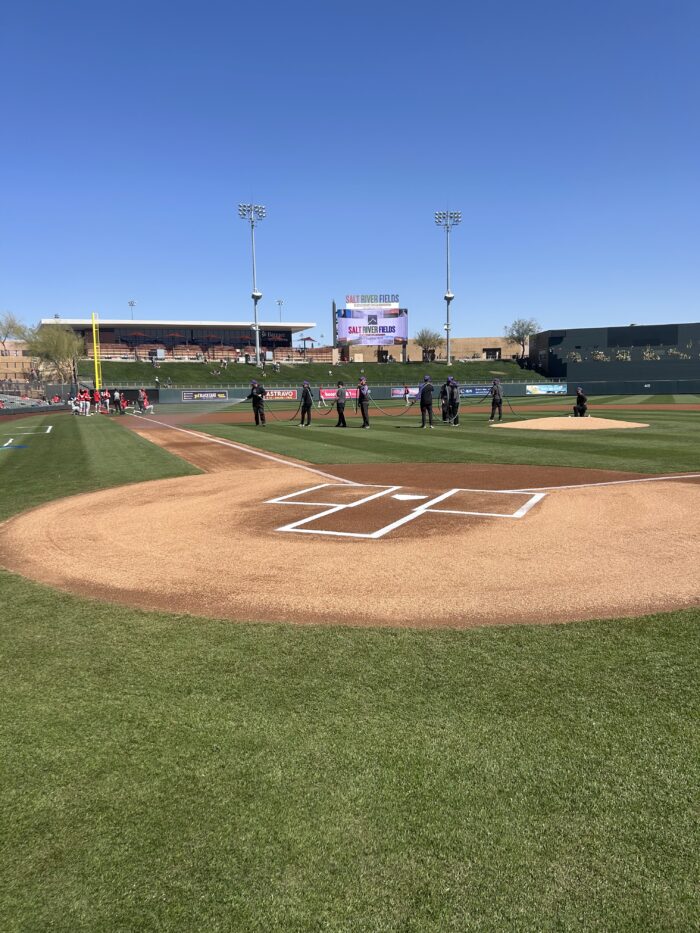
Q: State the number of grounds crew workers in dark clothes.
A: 9